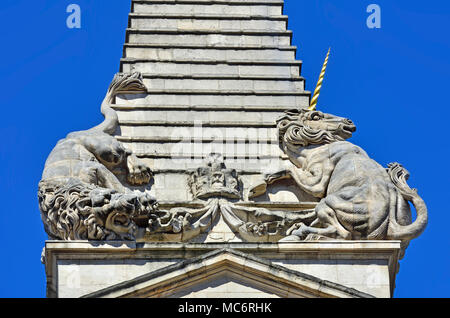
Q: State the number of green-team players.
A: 0